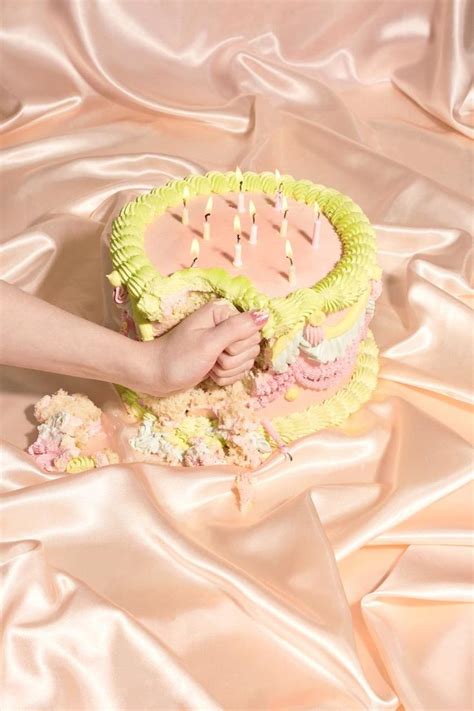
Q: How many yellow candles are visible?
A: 4